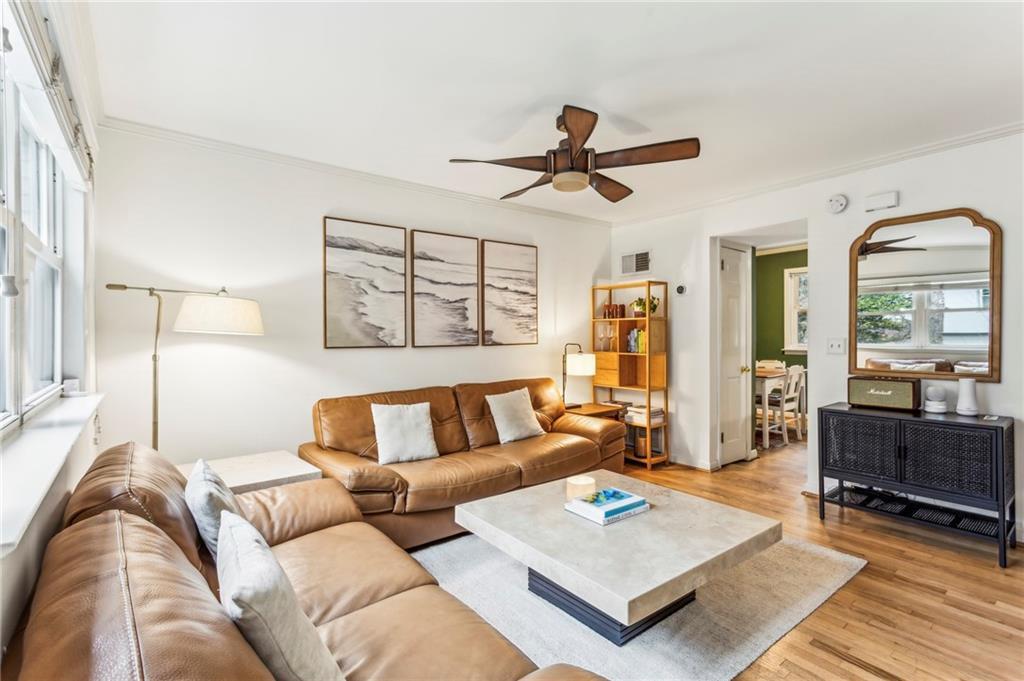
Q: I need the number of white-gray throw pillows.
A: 4